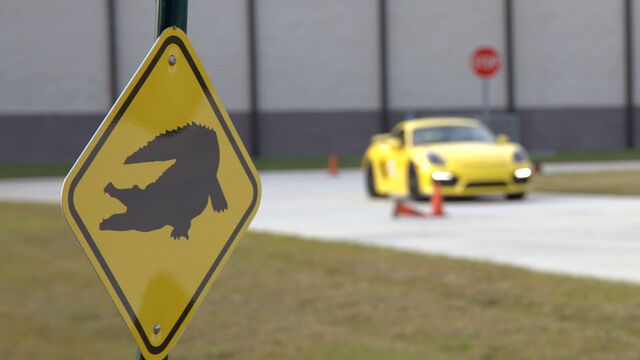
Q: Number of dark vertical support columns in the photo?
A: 5